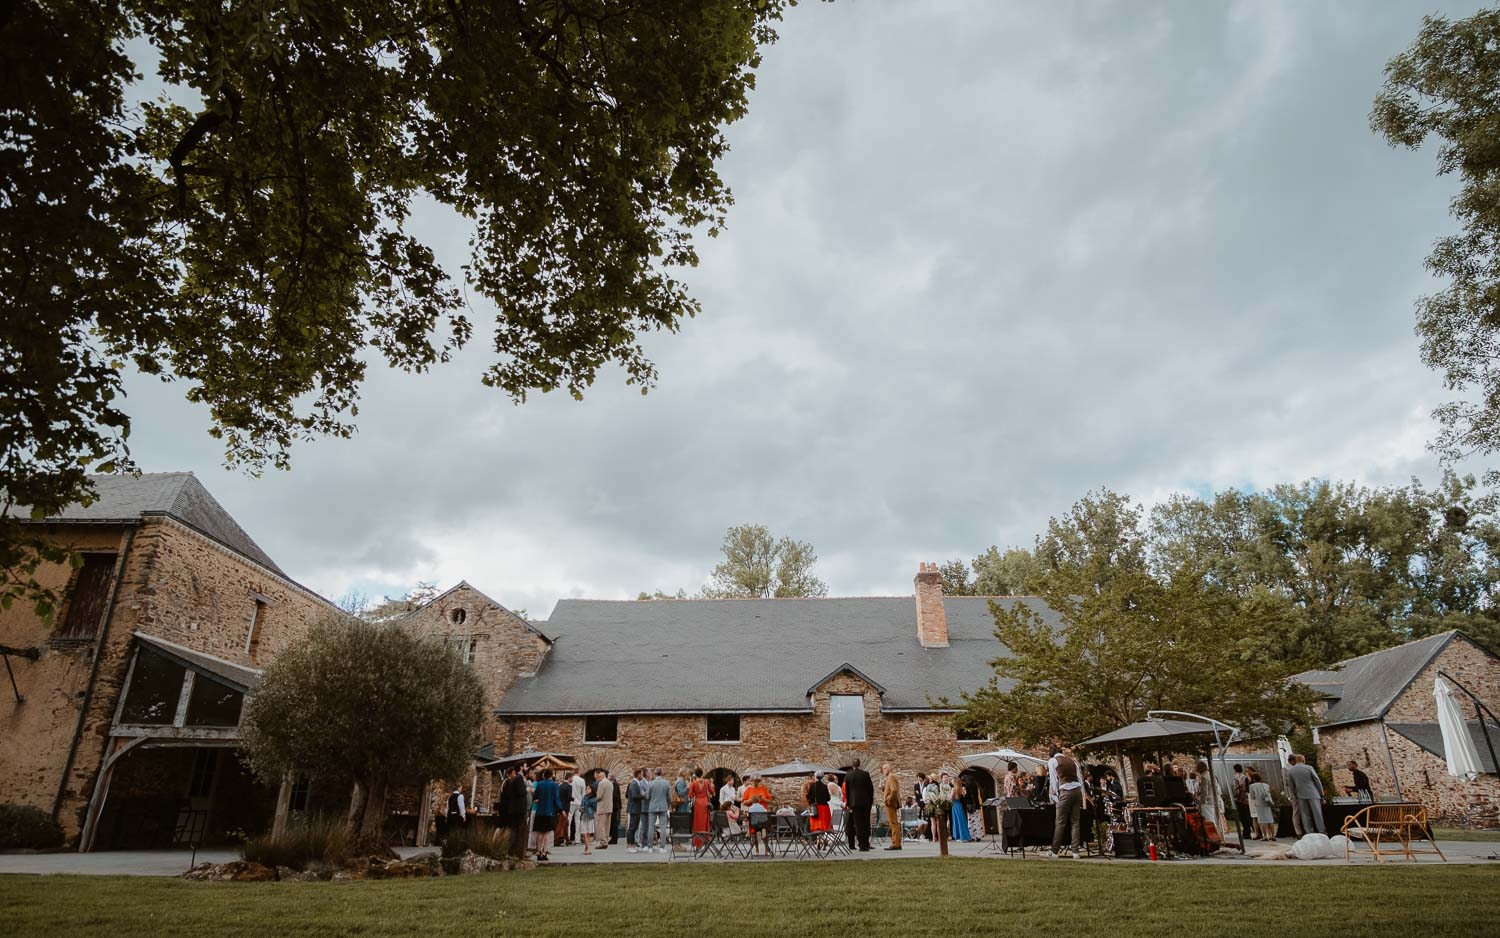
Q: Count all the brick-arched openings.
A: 5